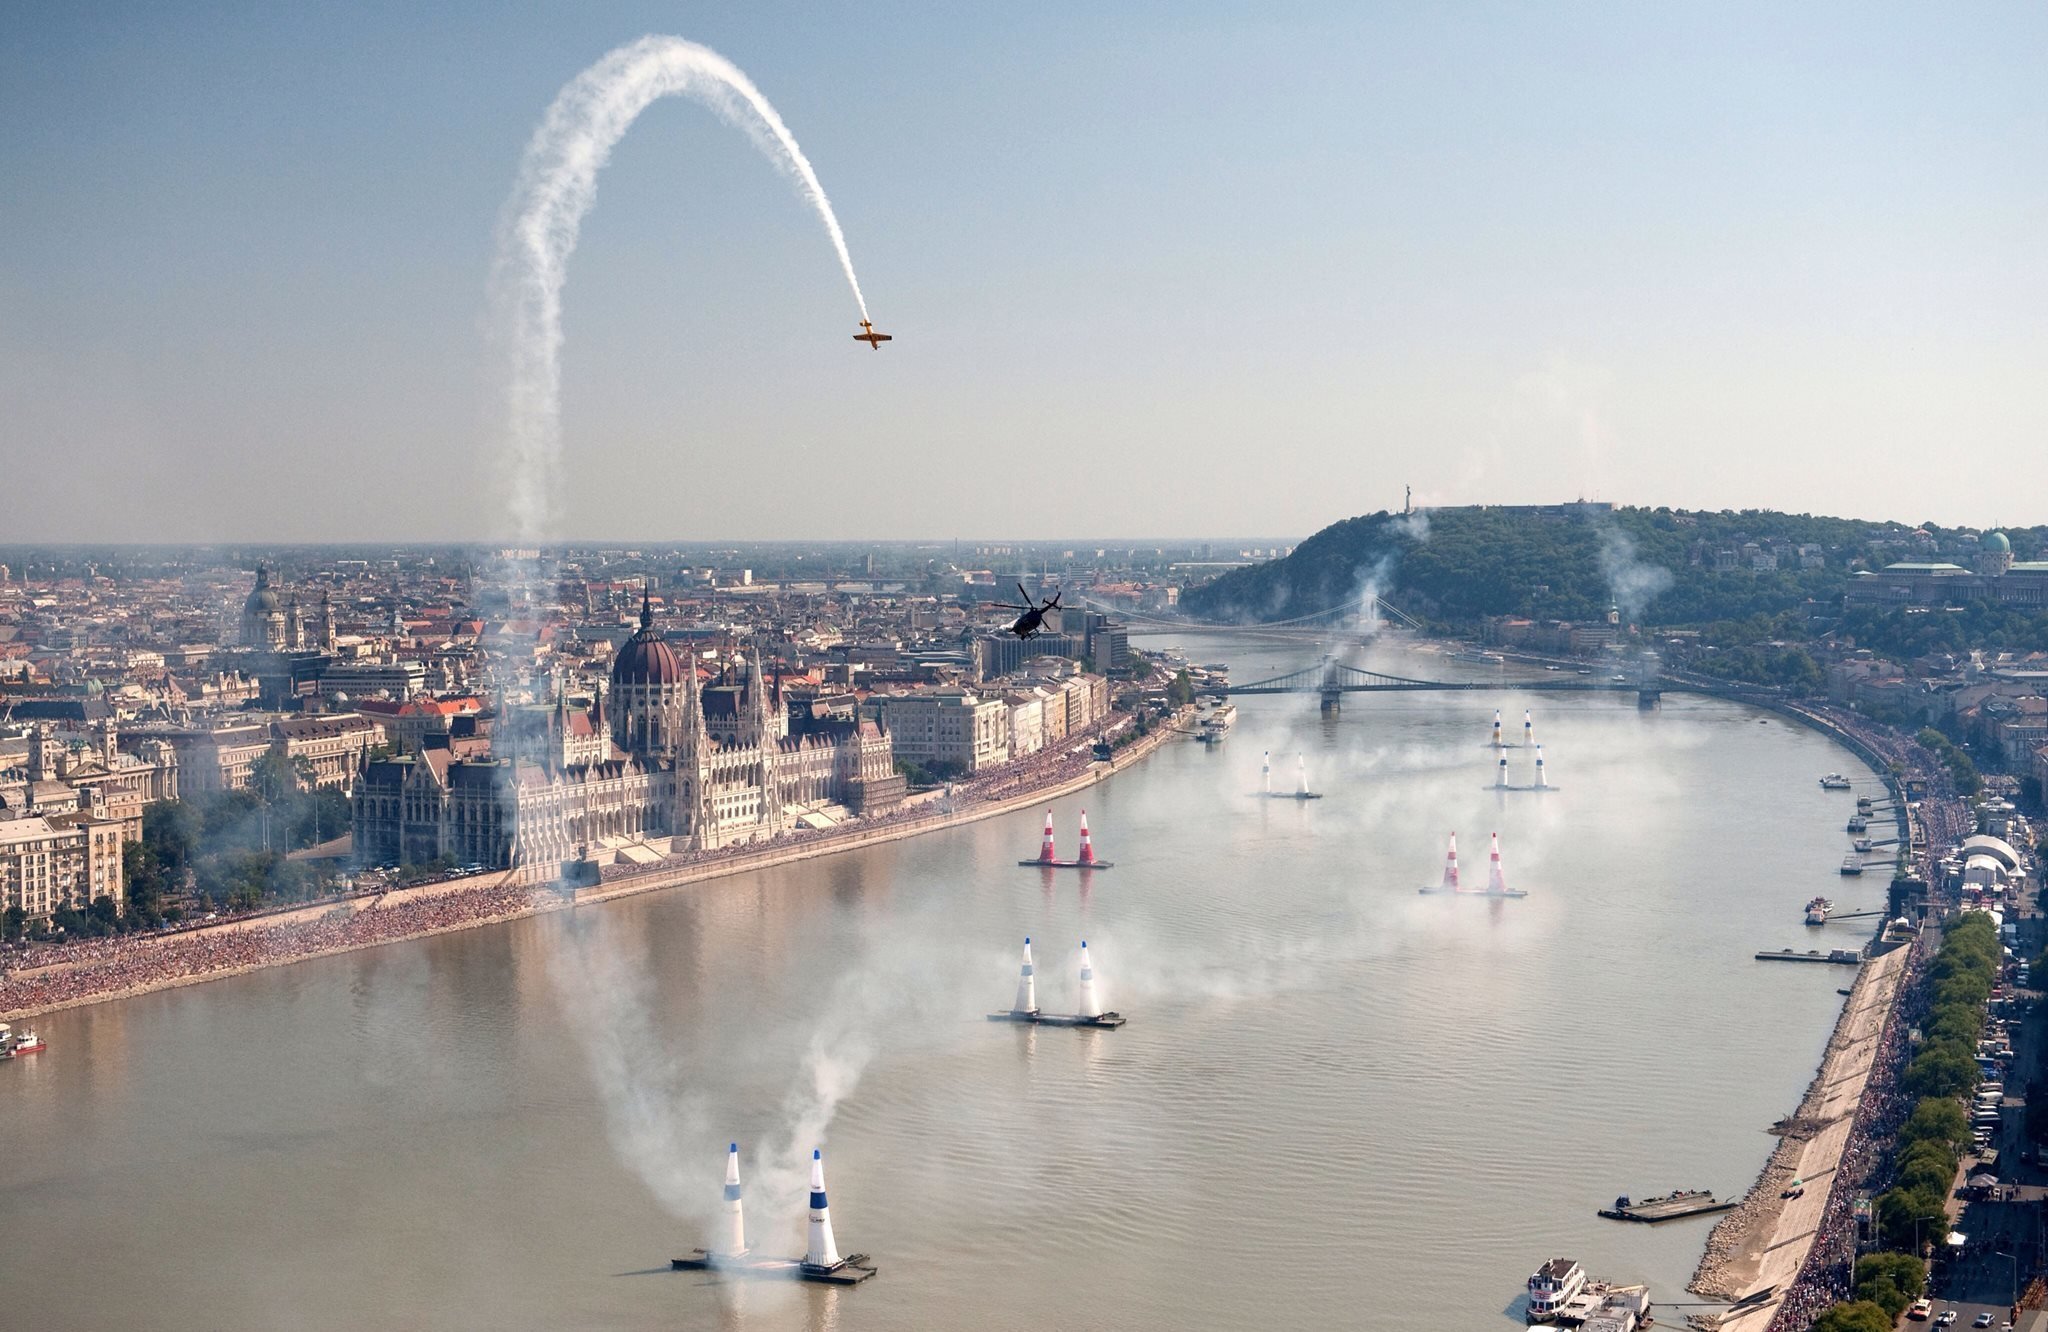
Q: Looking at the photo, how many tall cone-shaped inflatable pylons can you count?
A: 14